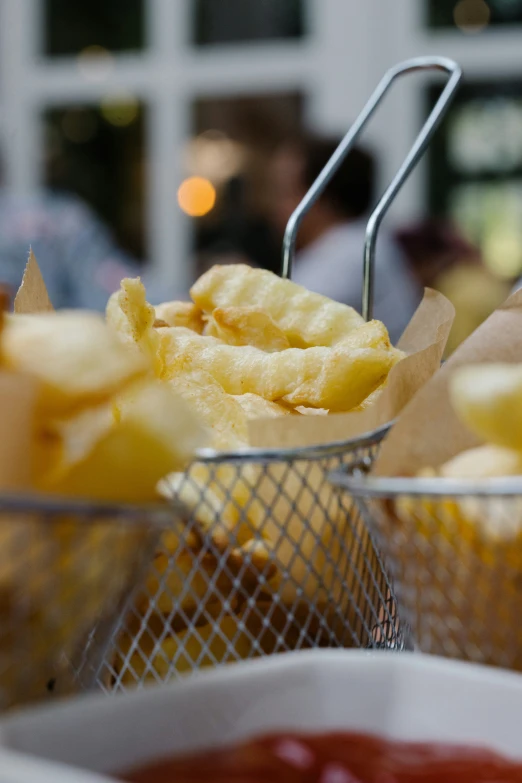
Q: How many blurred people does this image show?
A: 2